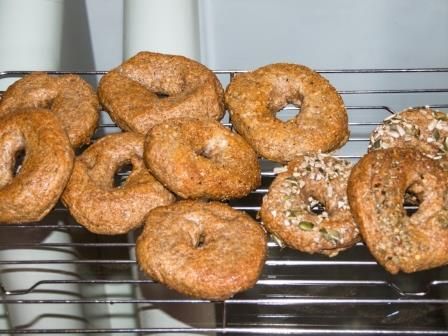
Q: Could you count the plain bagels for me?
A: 7